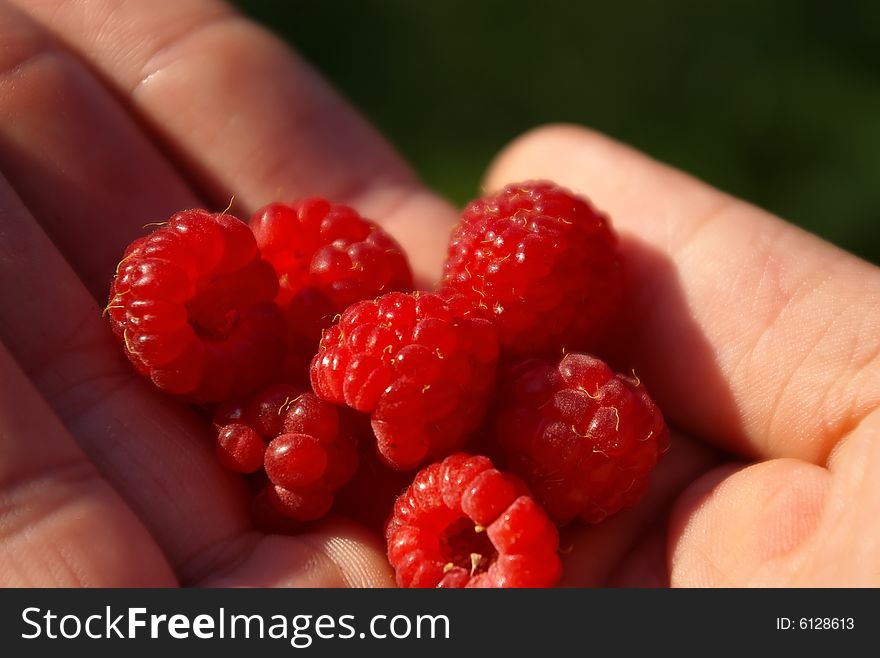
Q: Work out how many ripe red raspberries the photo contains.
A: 7